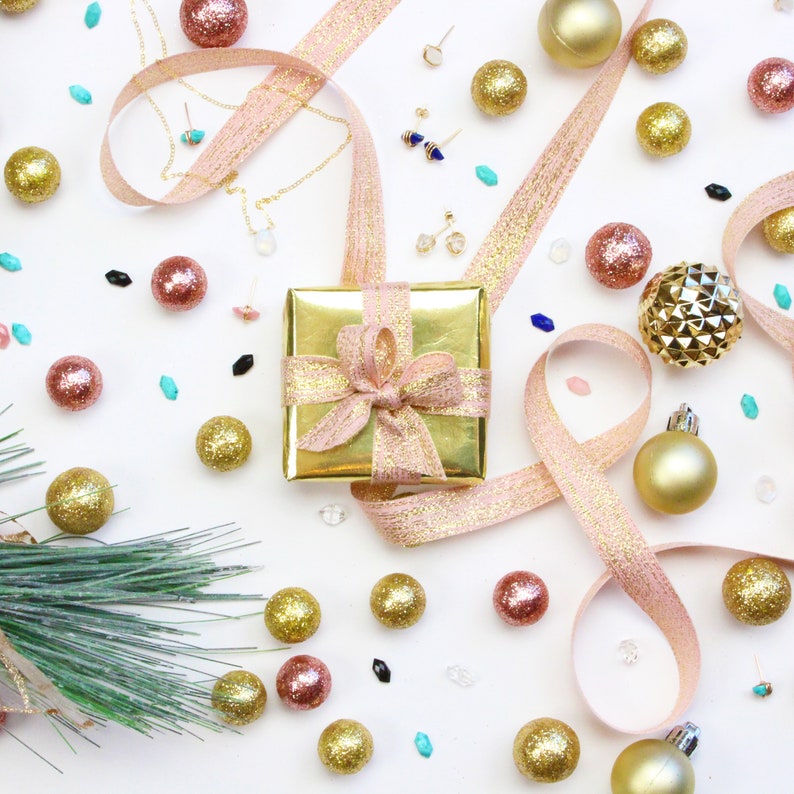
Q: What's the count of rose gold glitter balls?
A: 7